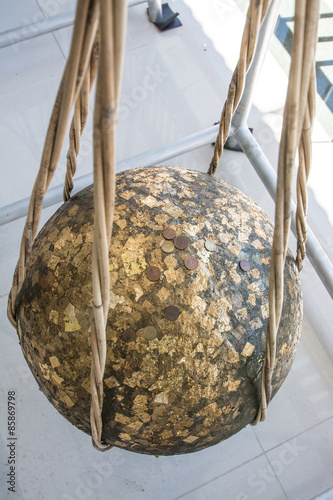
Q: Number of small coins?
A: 10